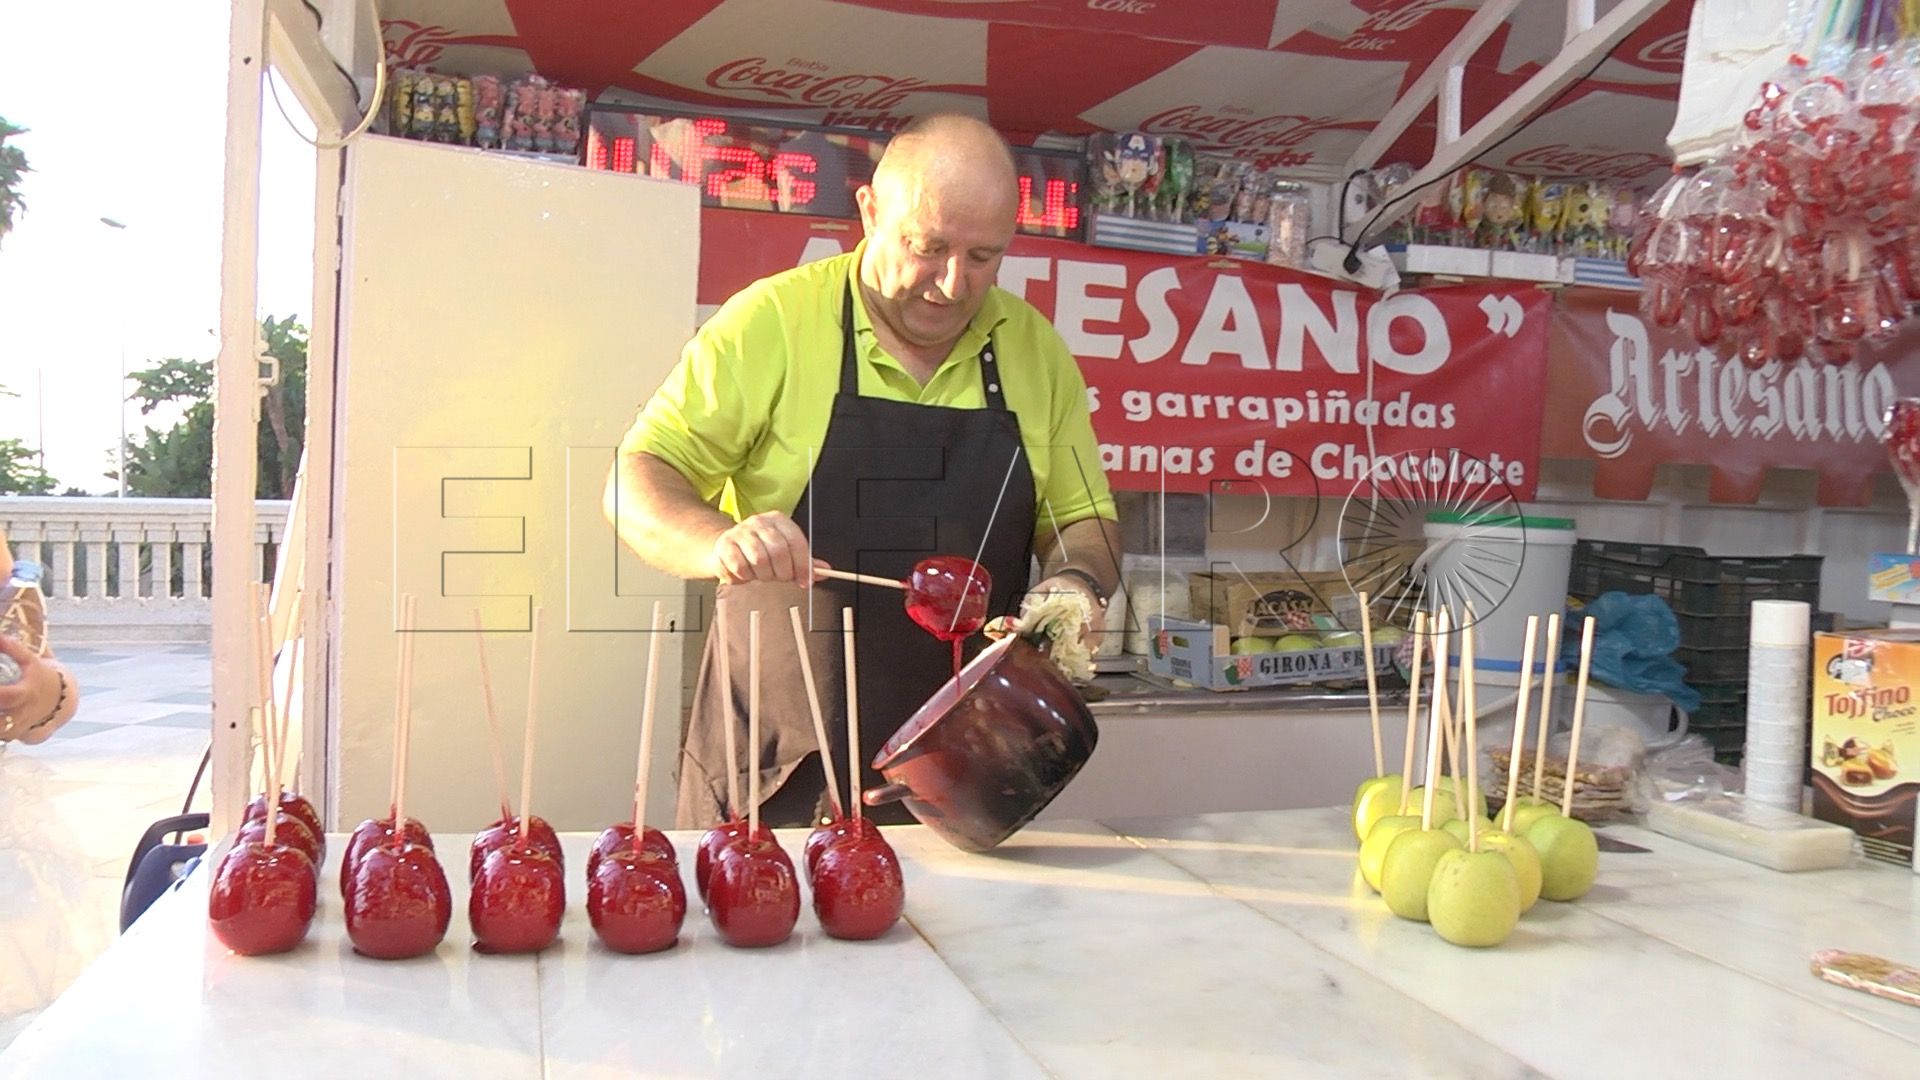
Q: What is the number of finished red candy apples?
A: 13